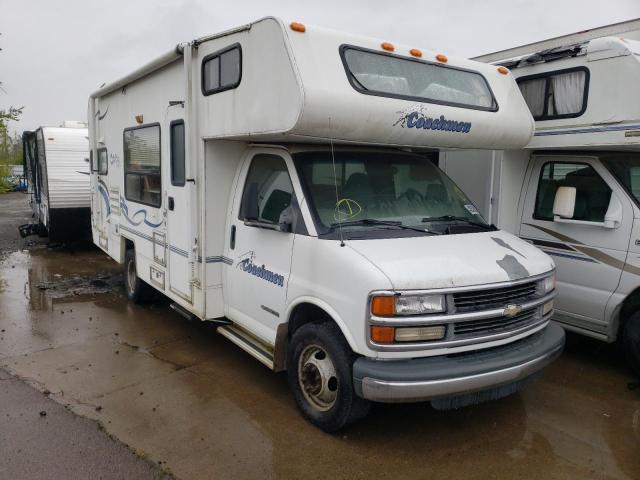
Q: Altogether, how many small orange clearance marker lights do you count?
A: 5